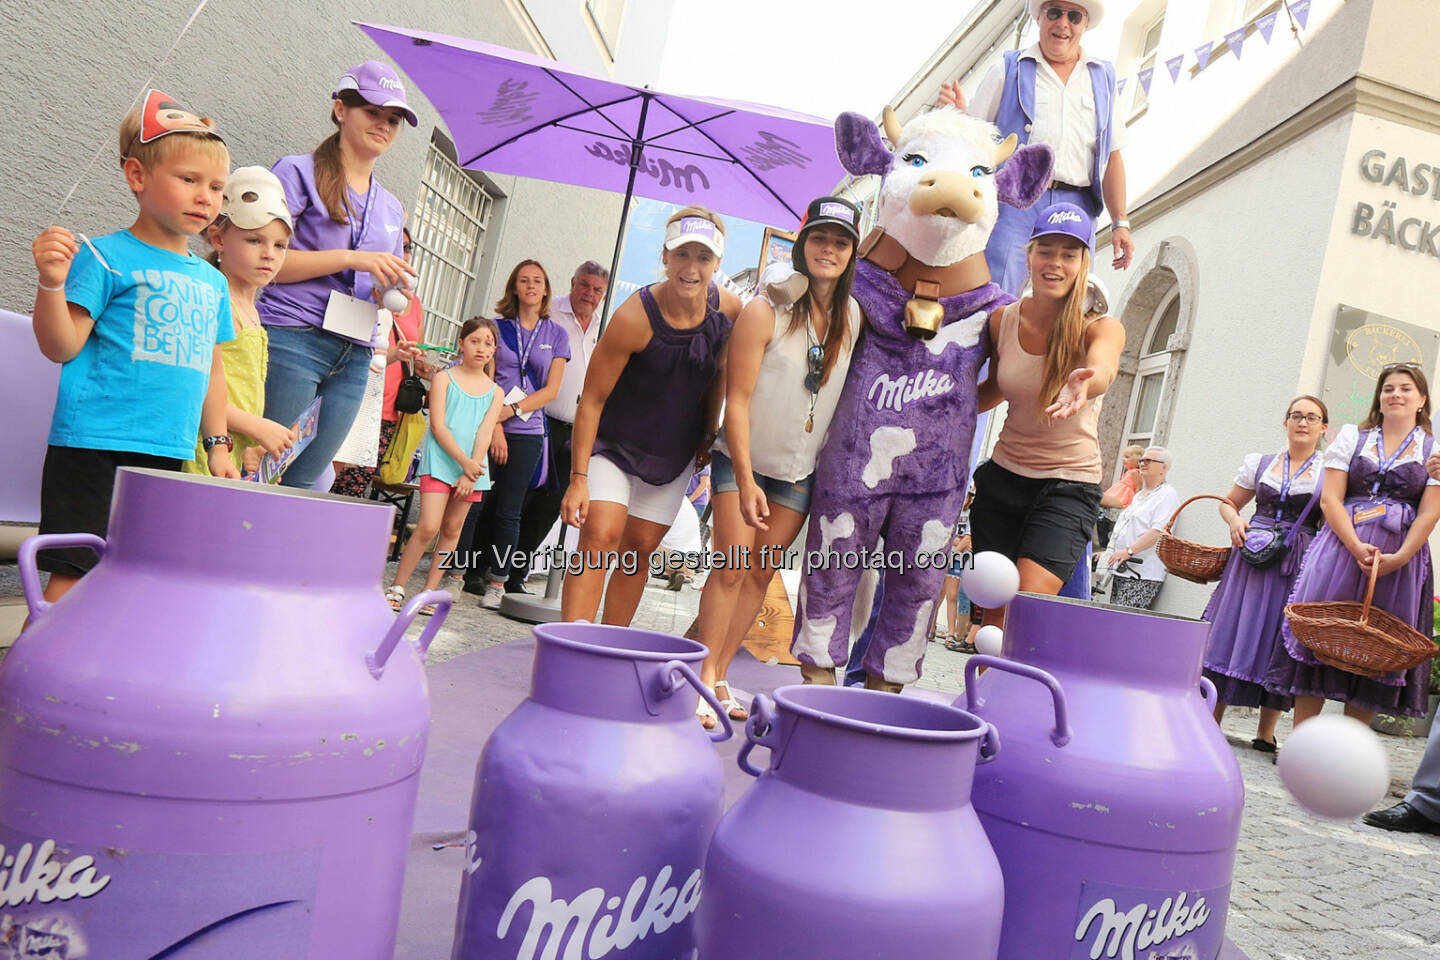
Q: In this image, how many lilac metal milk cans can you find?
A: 4